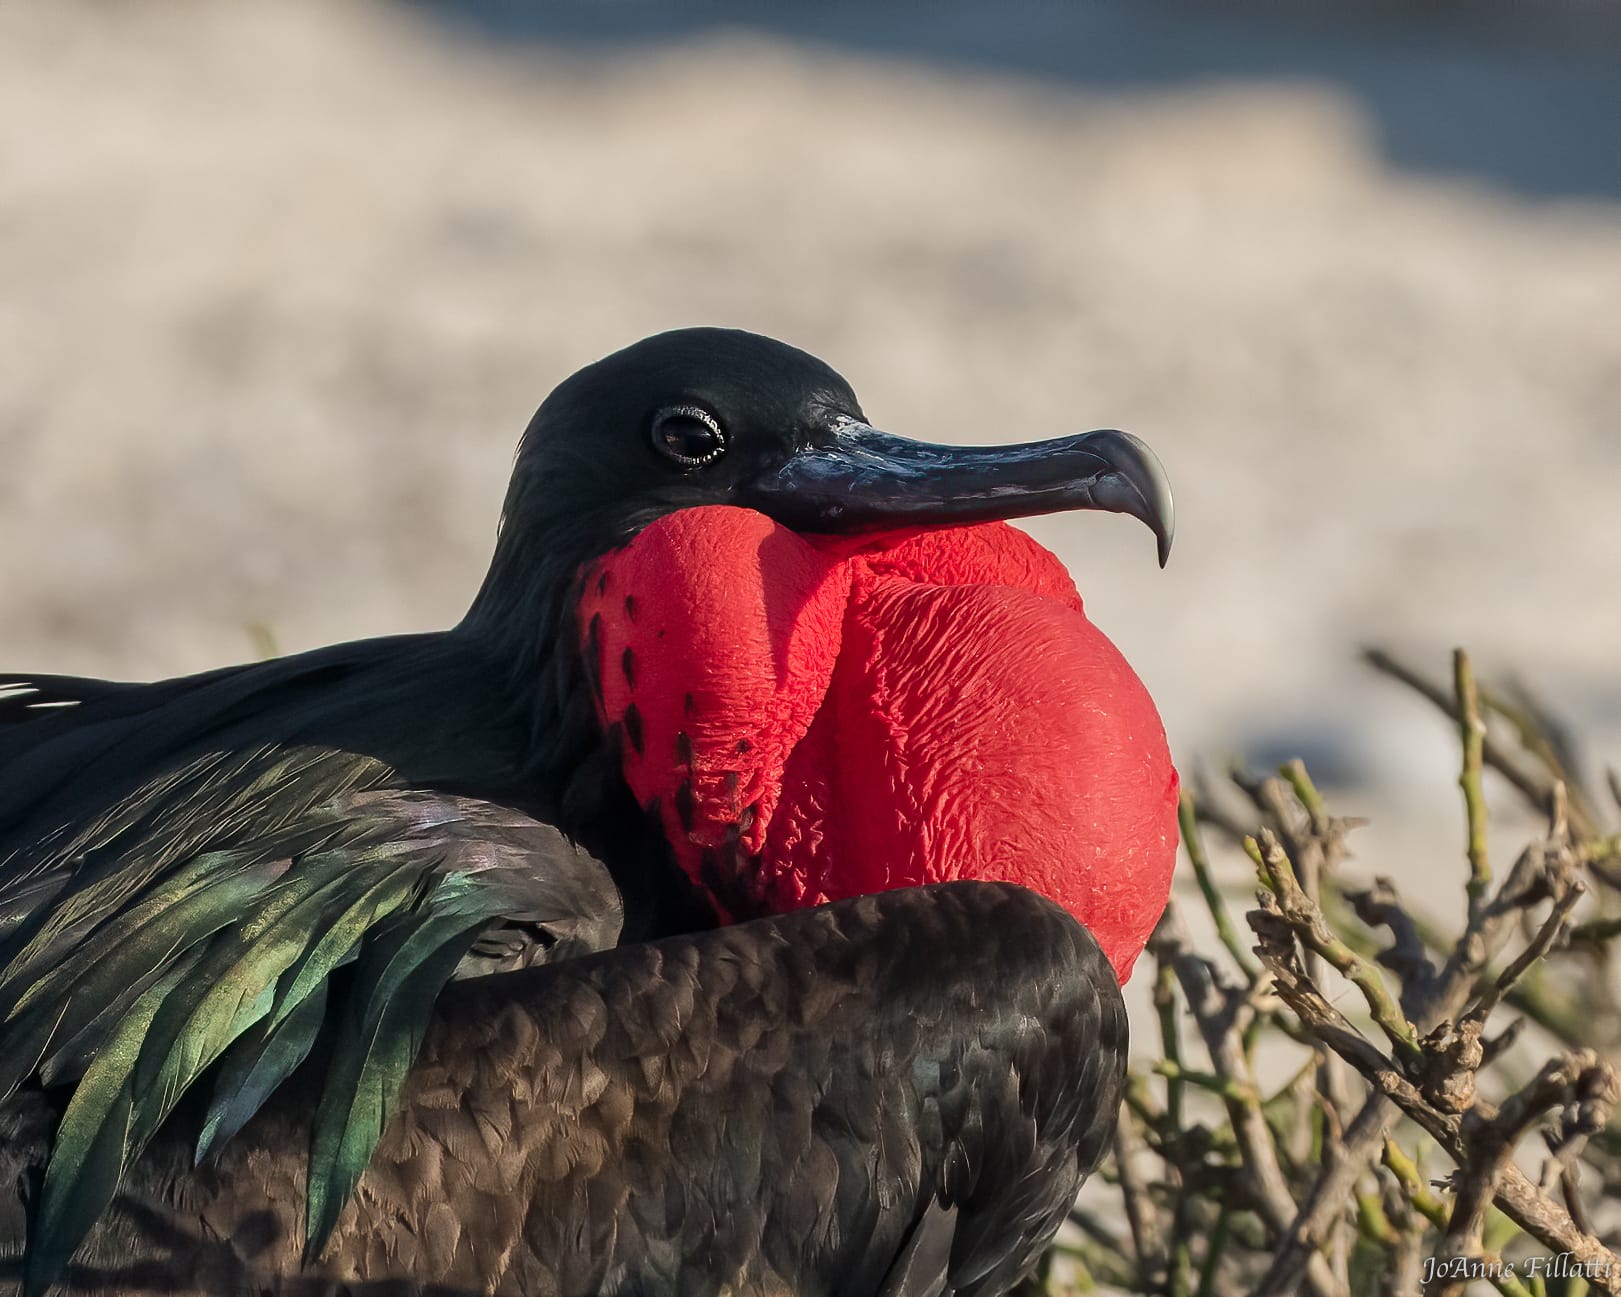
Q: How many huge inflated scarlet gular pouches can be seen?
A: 1